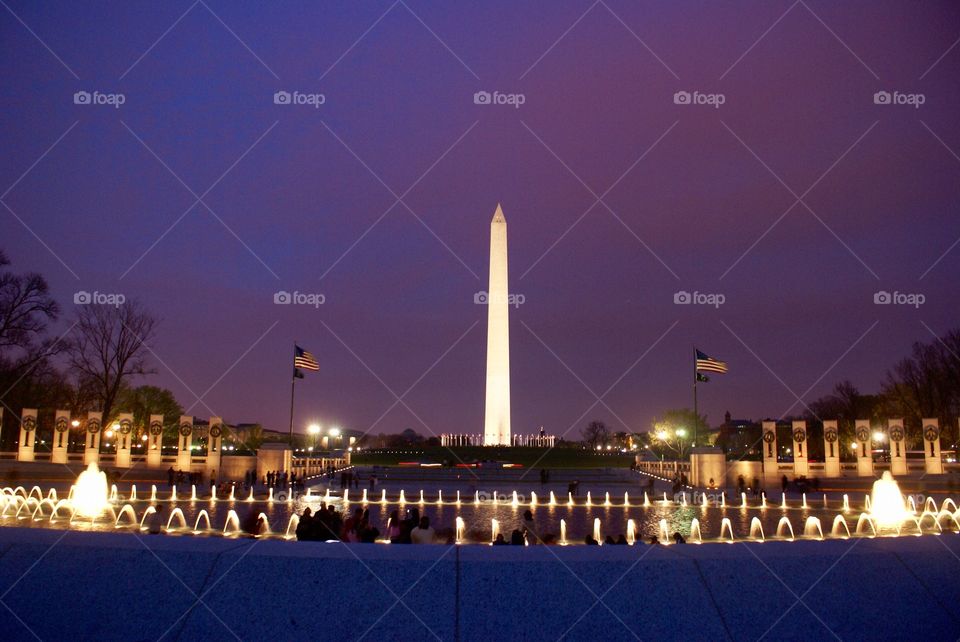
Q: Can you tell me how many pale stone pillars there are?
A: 13